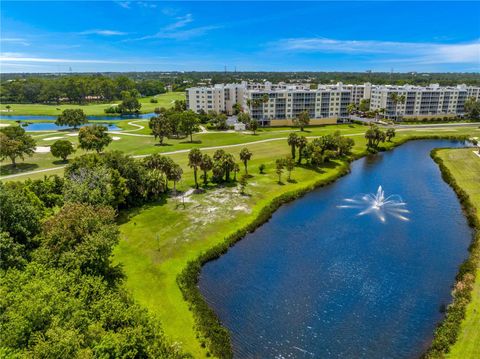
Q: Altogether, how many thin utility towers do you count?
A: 4